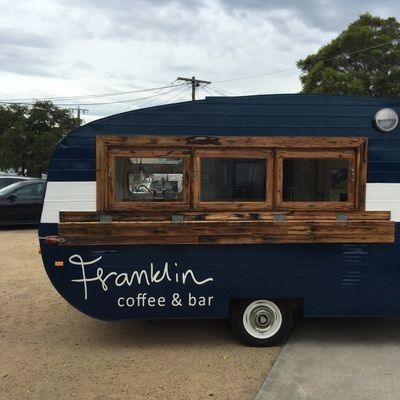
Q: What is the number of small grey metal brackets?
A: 4